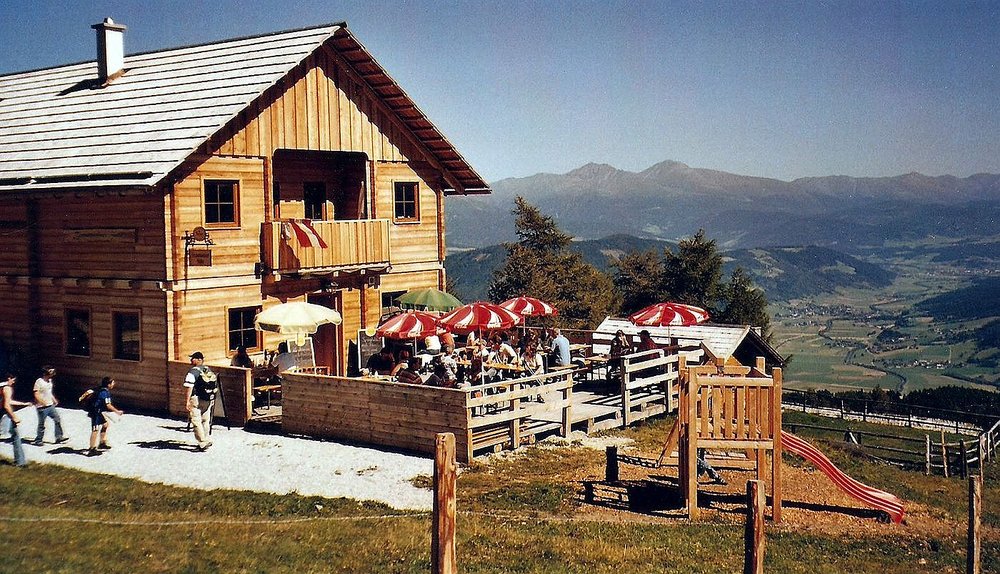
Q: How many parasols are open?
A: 6